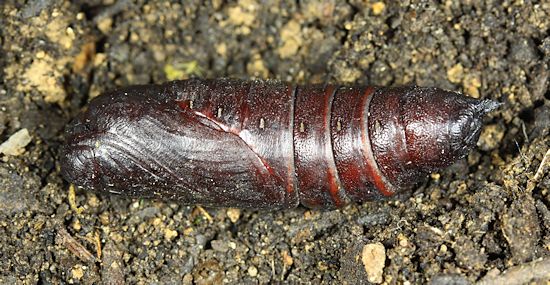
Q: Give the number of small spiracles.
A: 6